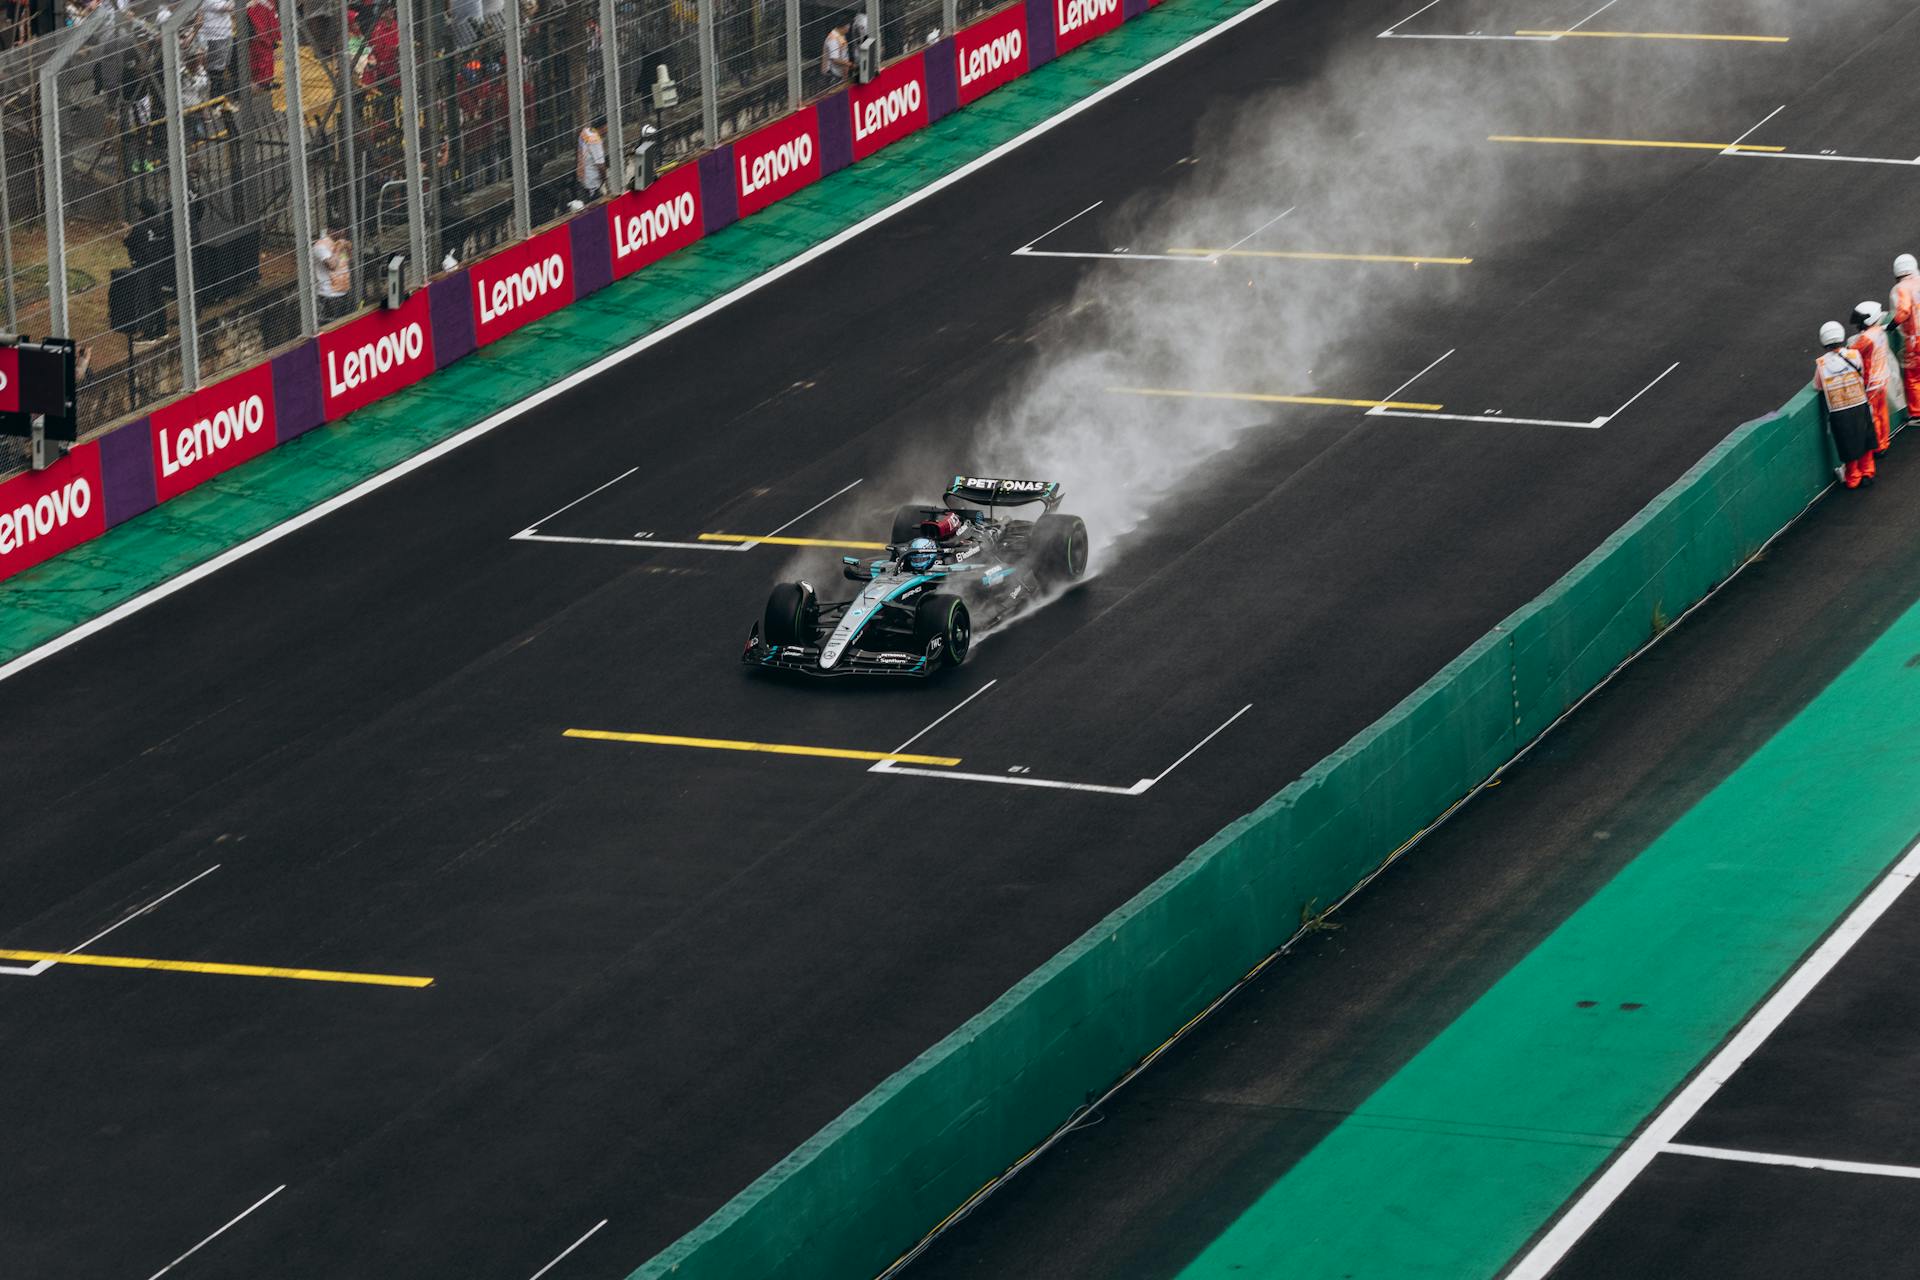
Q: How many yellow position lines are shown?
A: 7